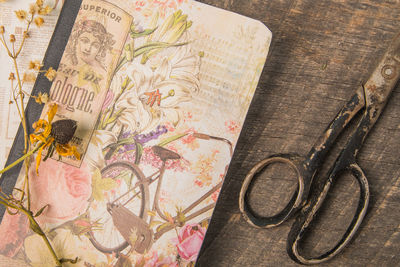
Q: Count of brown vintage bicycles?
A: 1